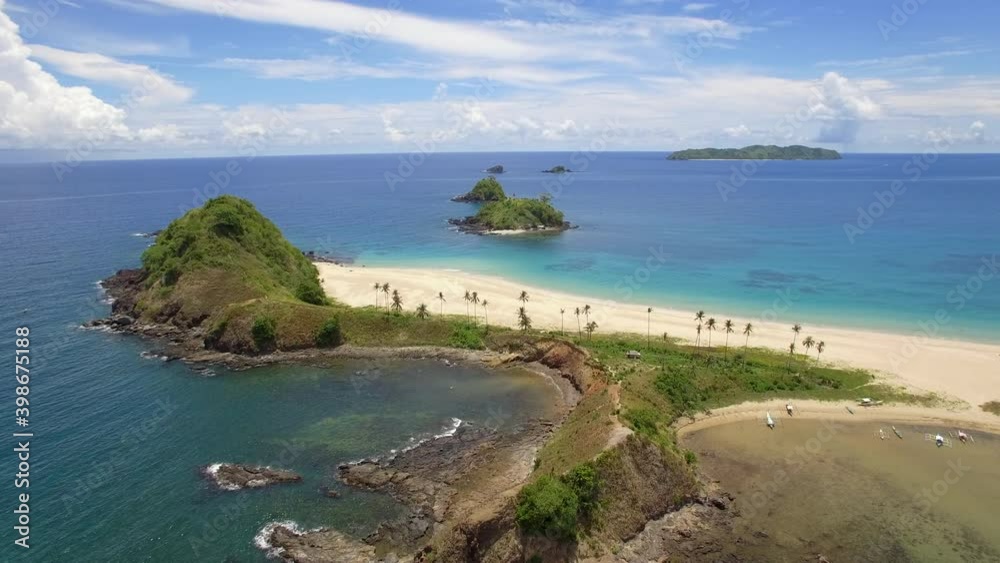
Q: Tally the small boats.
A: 8